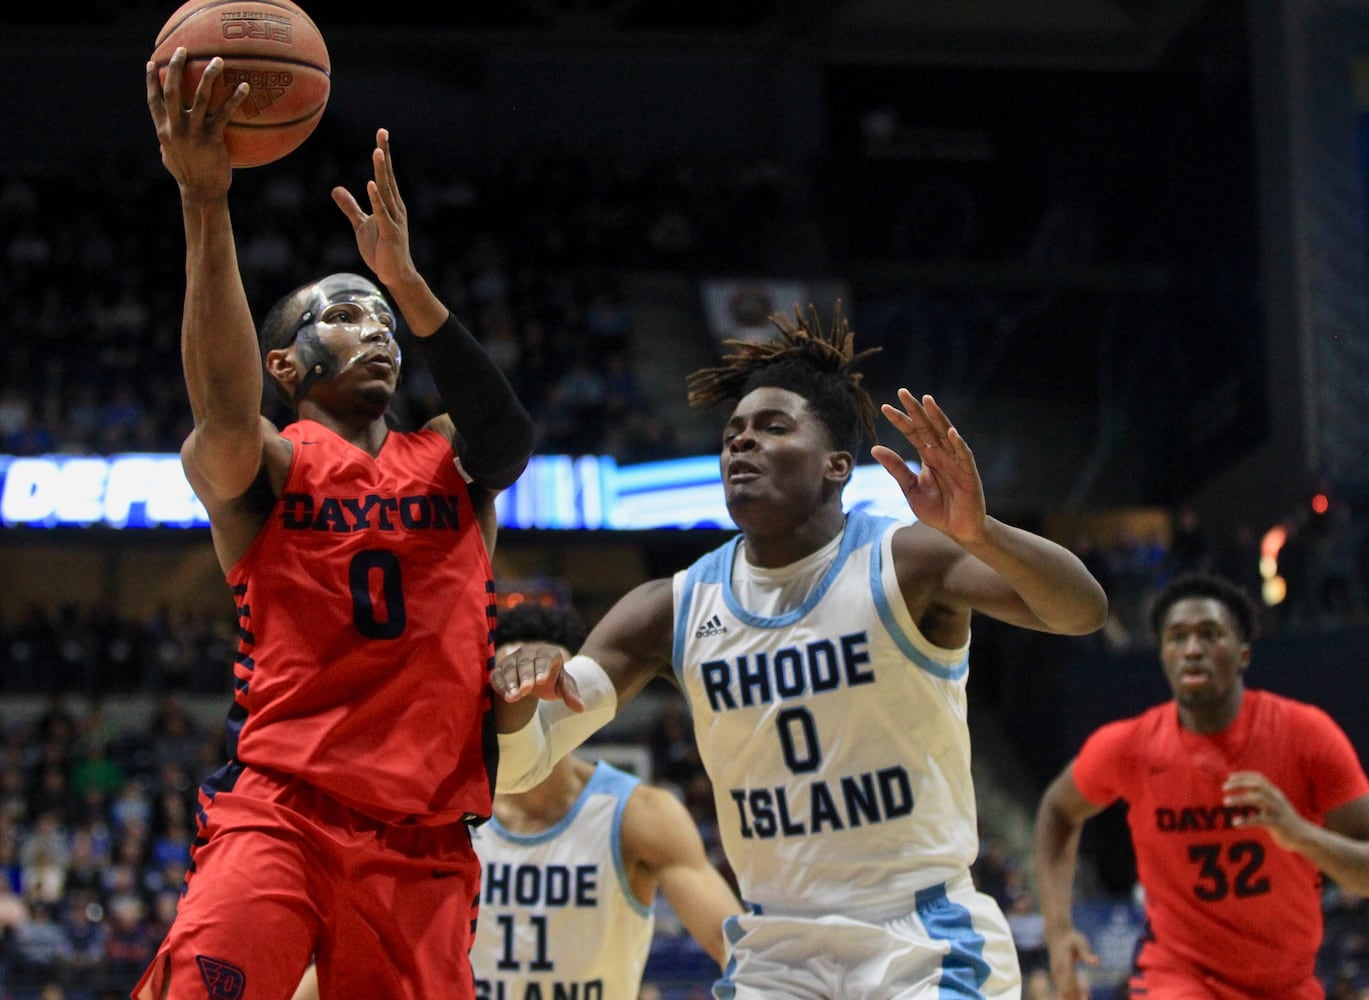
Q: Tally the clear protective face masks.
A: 1